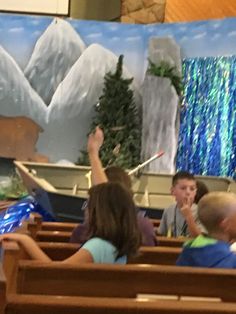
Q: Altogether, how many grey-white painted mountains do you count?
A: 3